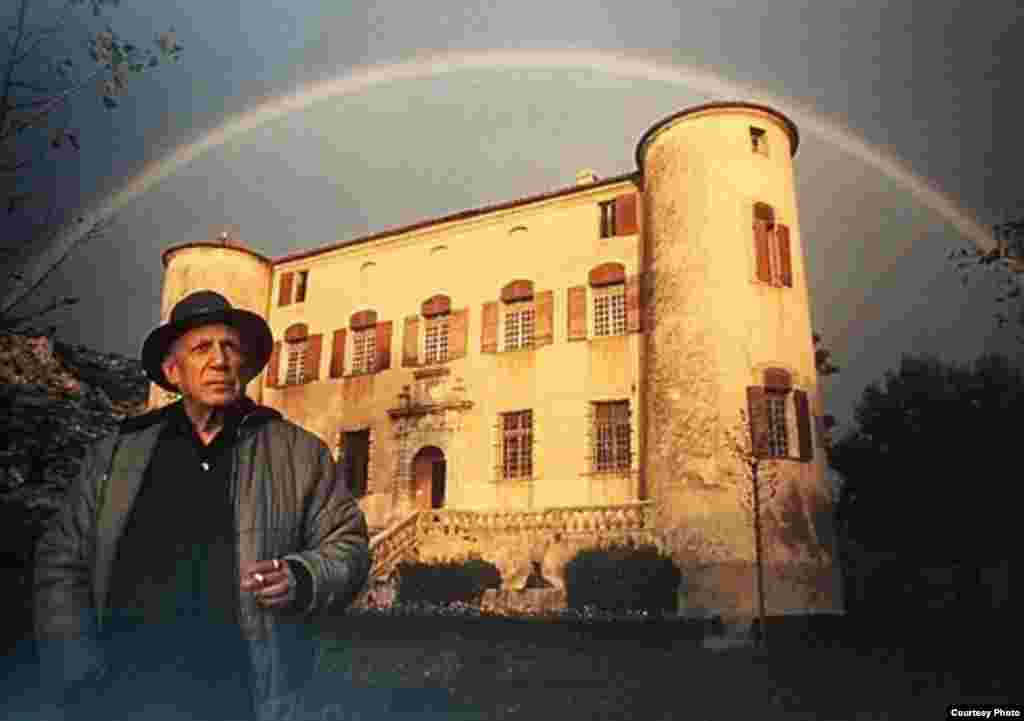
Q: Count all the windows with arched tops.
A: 7